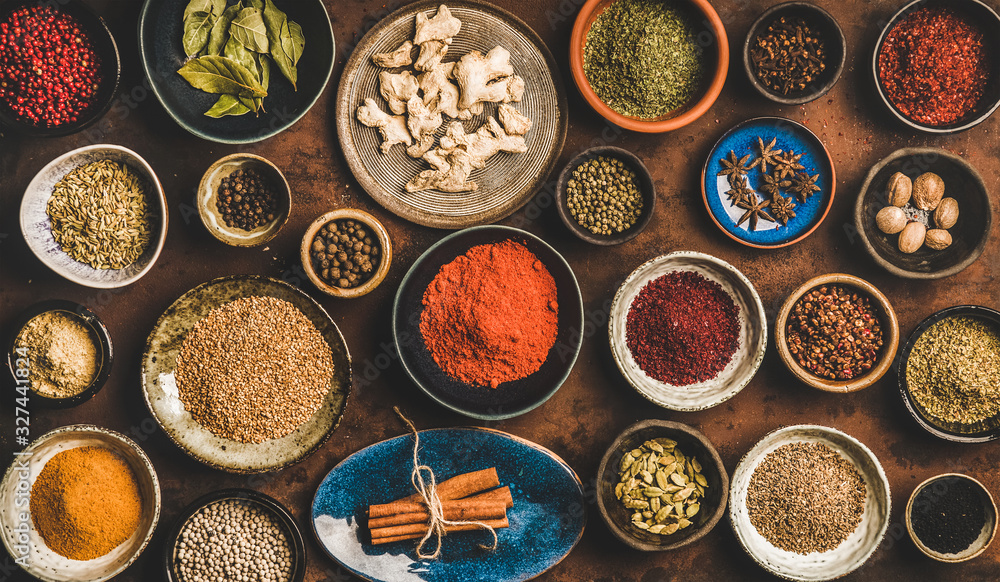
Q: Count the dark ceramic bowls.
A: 11